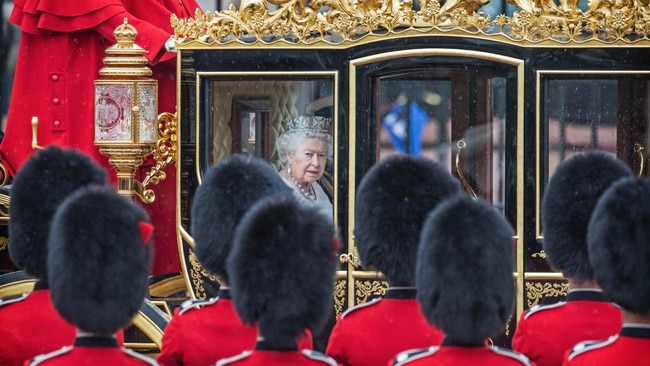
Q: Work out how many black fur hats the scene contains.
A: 8